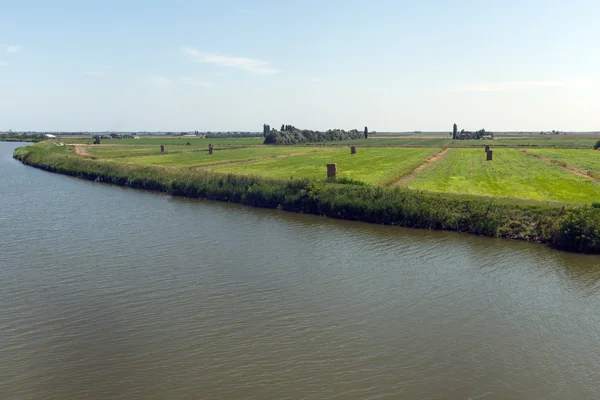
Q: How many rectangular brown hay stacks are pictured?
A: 6